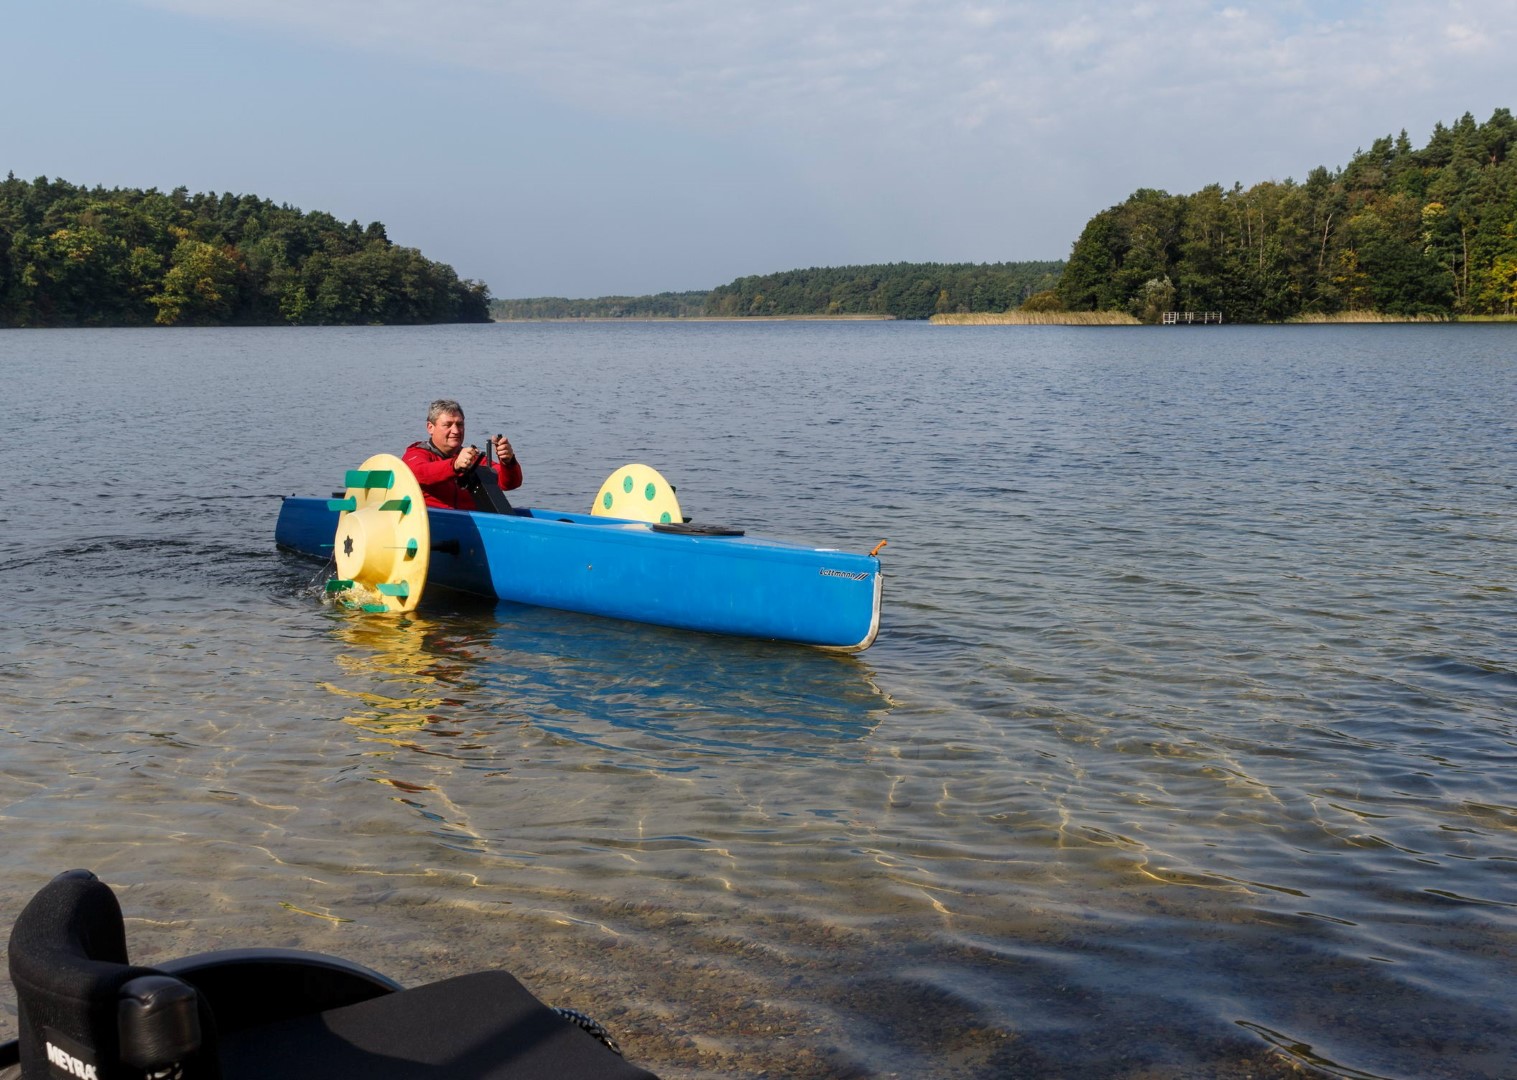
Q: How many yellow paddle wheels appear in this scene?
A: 2